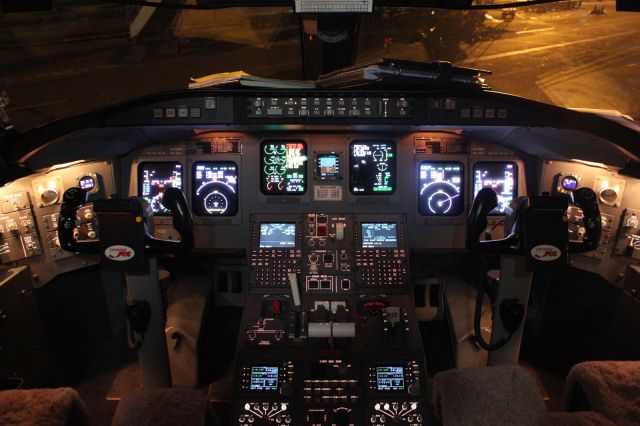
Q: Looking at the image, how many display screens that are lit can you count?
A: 13